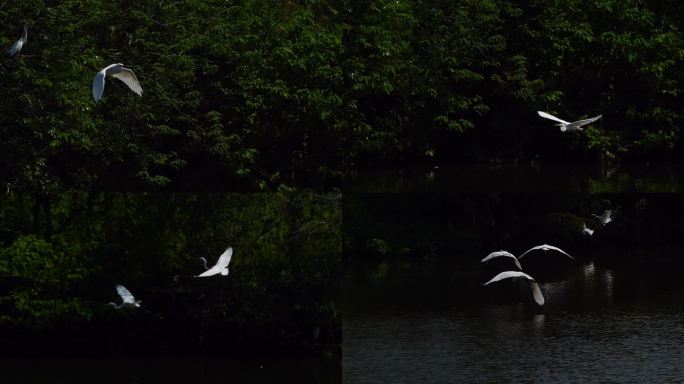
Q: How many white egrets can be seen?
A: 10